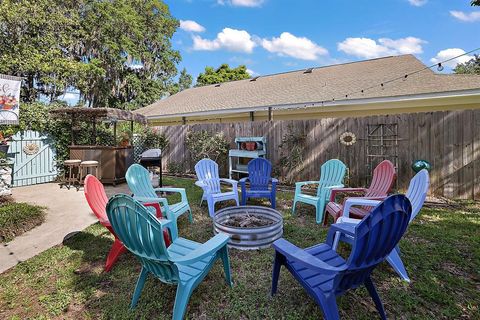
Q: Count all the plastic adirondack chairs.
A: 9